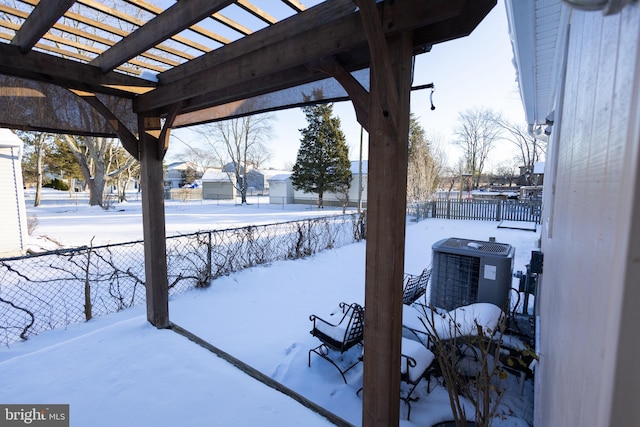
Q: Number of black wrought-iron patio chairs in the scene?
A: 3